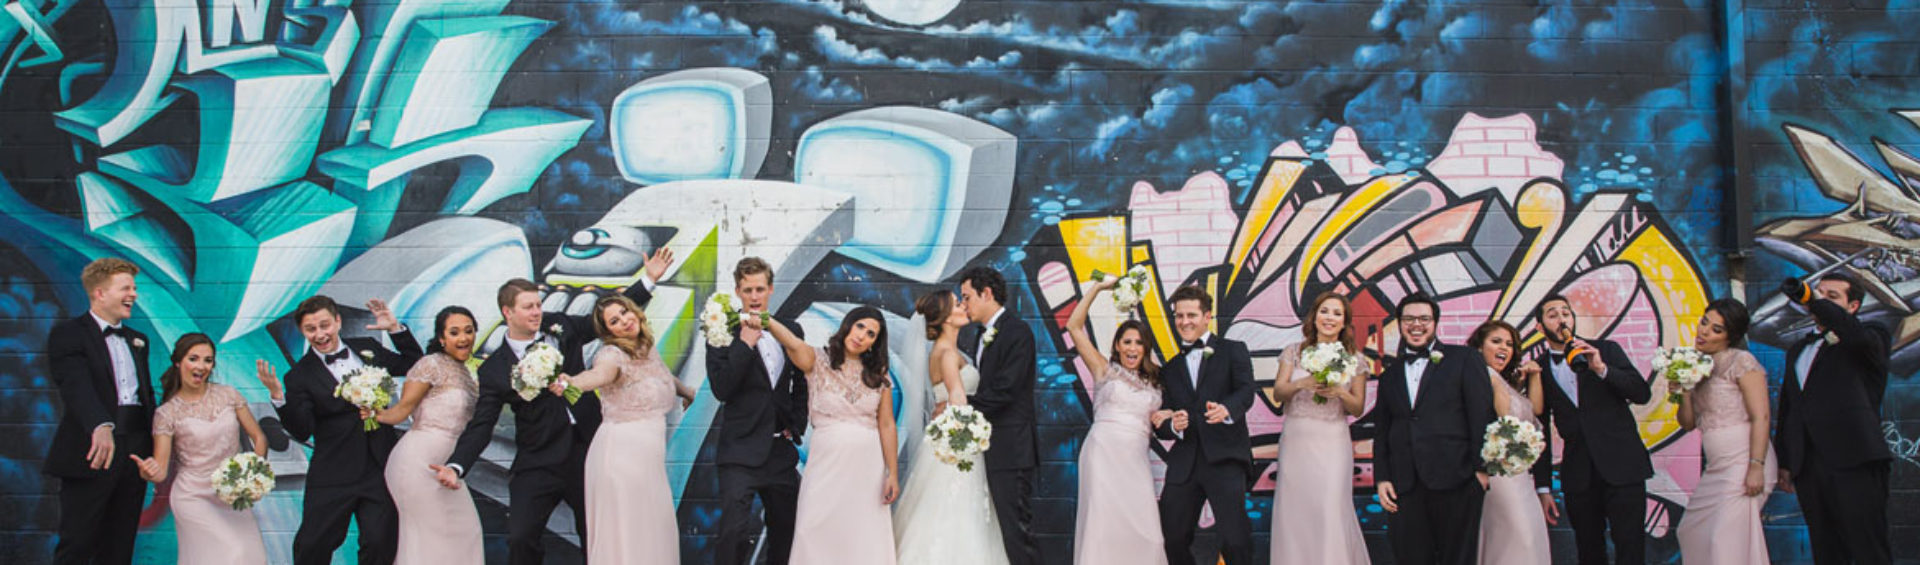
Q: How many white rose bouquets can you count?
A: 9